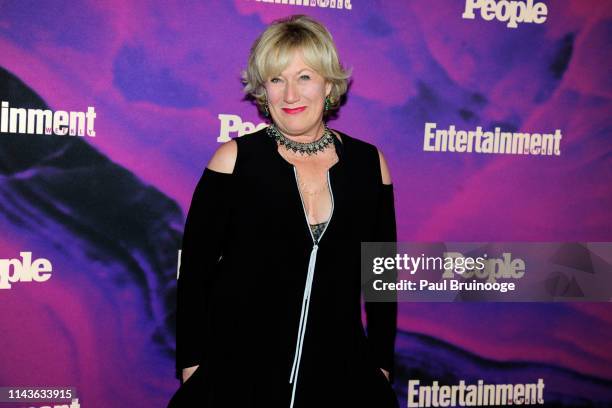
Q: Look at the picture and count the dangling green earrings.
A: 2